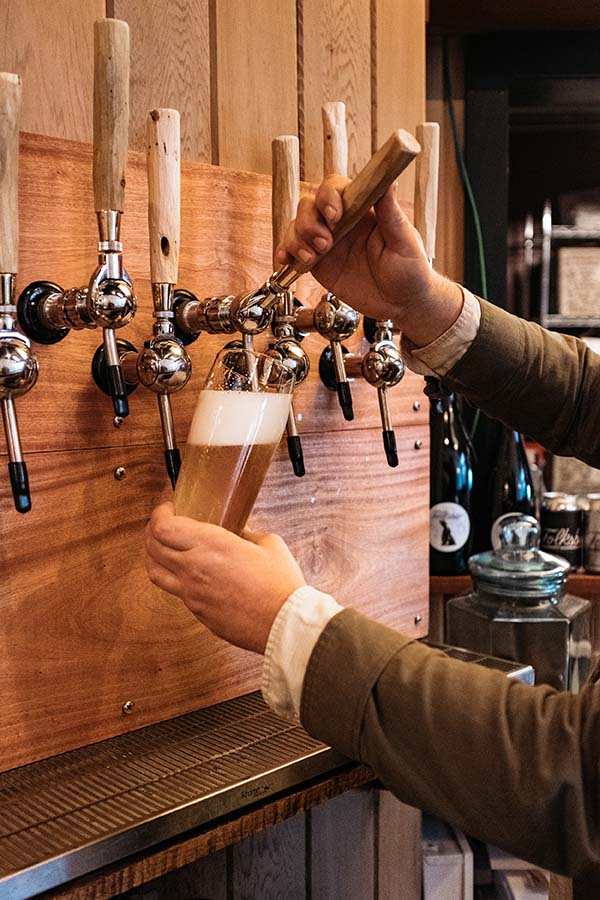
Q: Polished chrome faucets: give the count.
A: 7